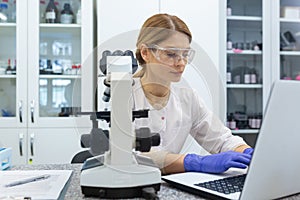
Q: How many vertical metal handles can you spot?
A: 4